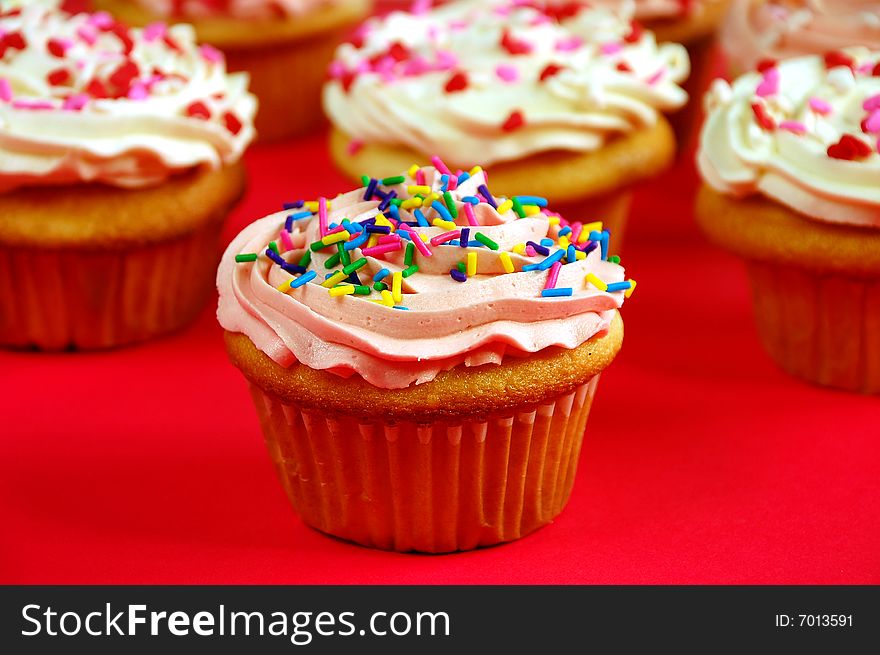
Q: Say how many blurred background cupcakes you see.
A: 6